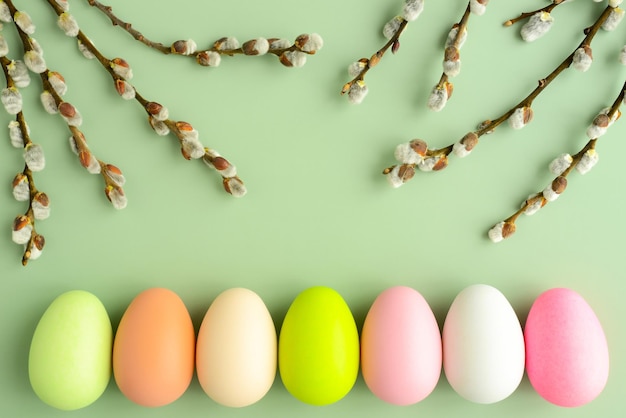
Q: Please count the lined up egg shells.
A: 7